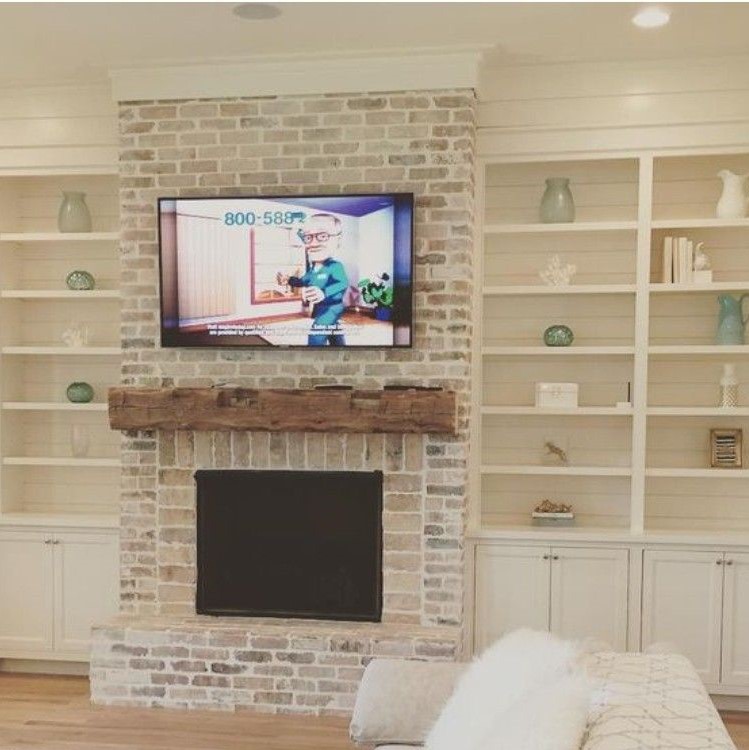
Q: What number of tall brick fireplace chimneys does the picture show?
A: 1